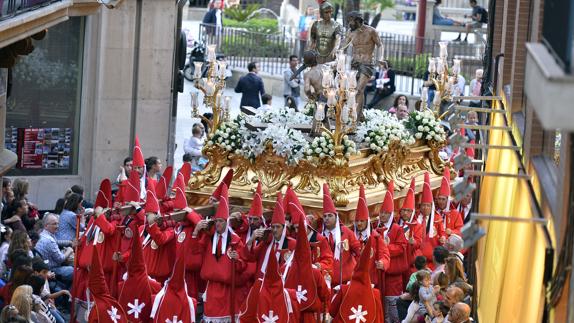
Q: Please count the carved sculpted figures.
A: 3